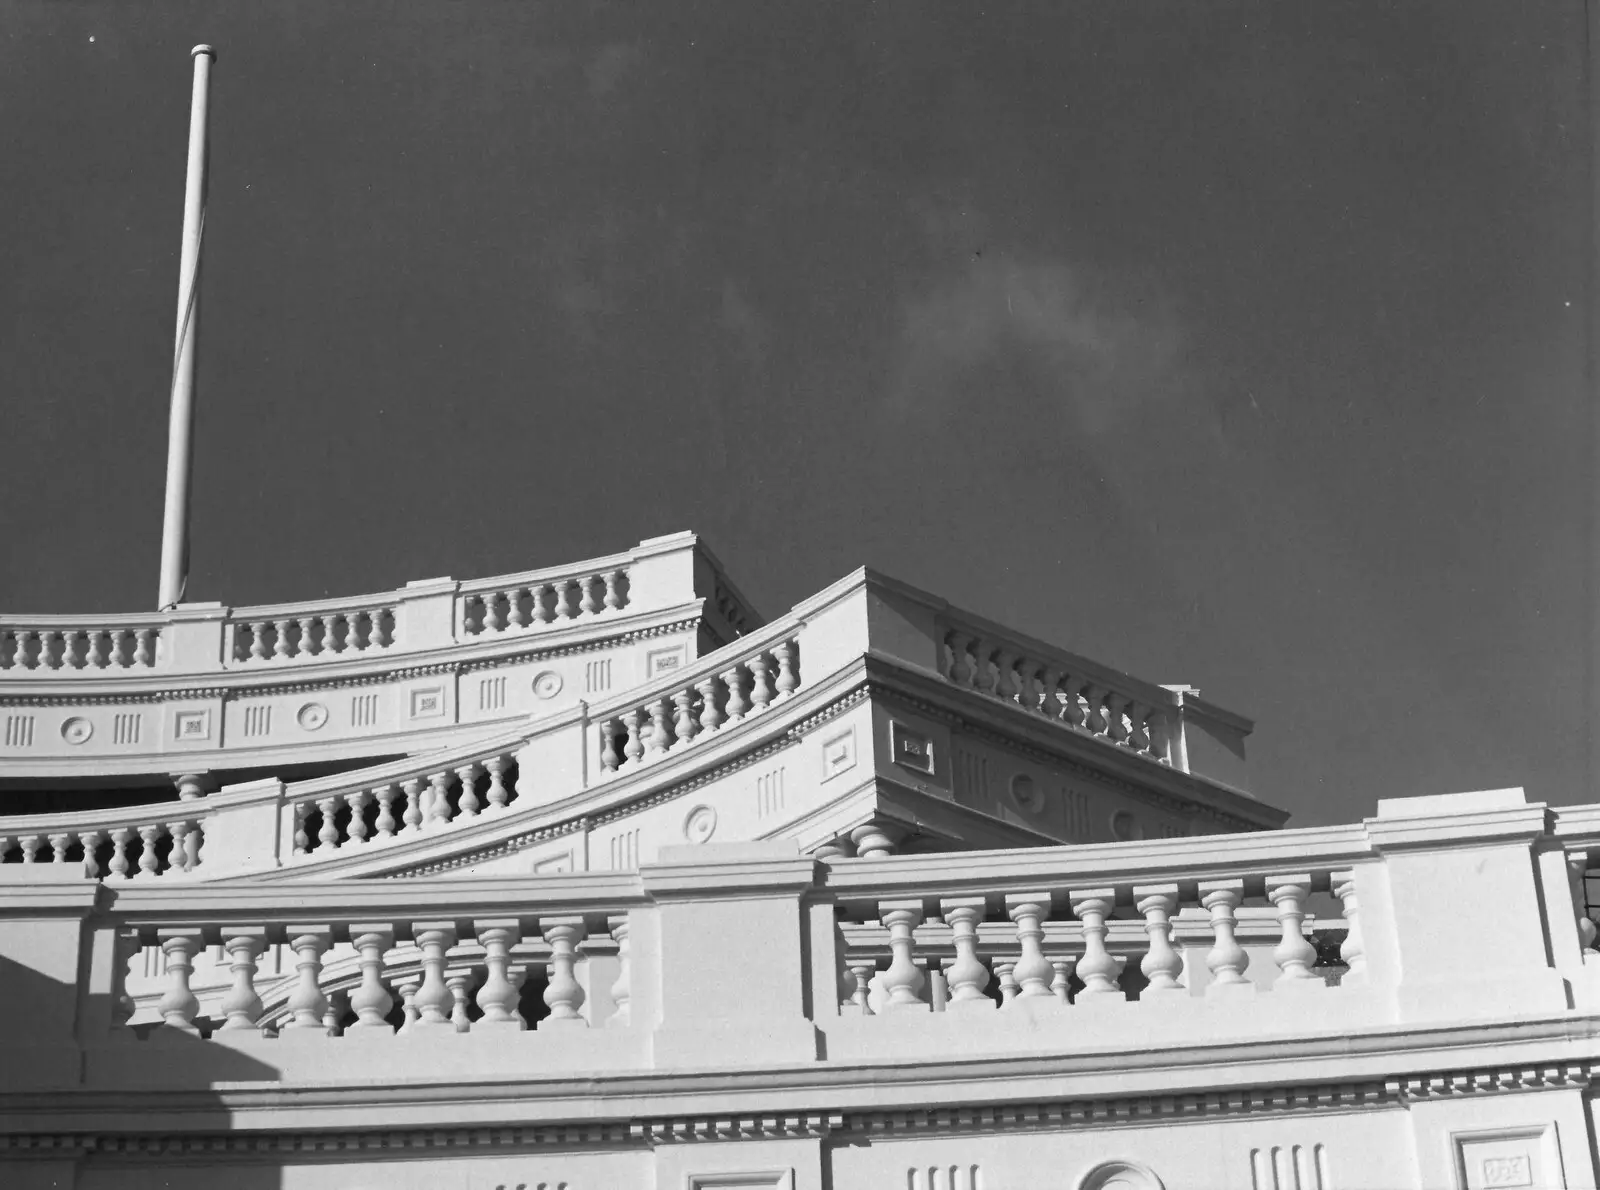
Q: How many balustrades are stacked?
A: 3